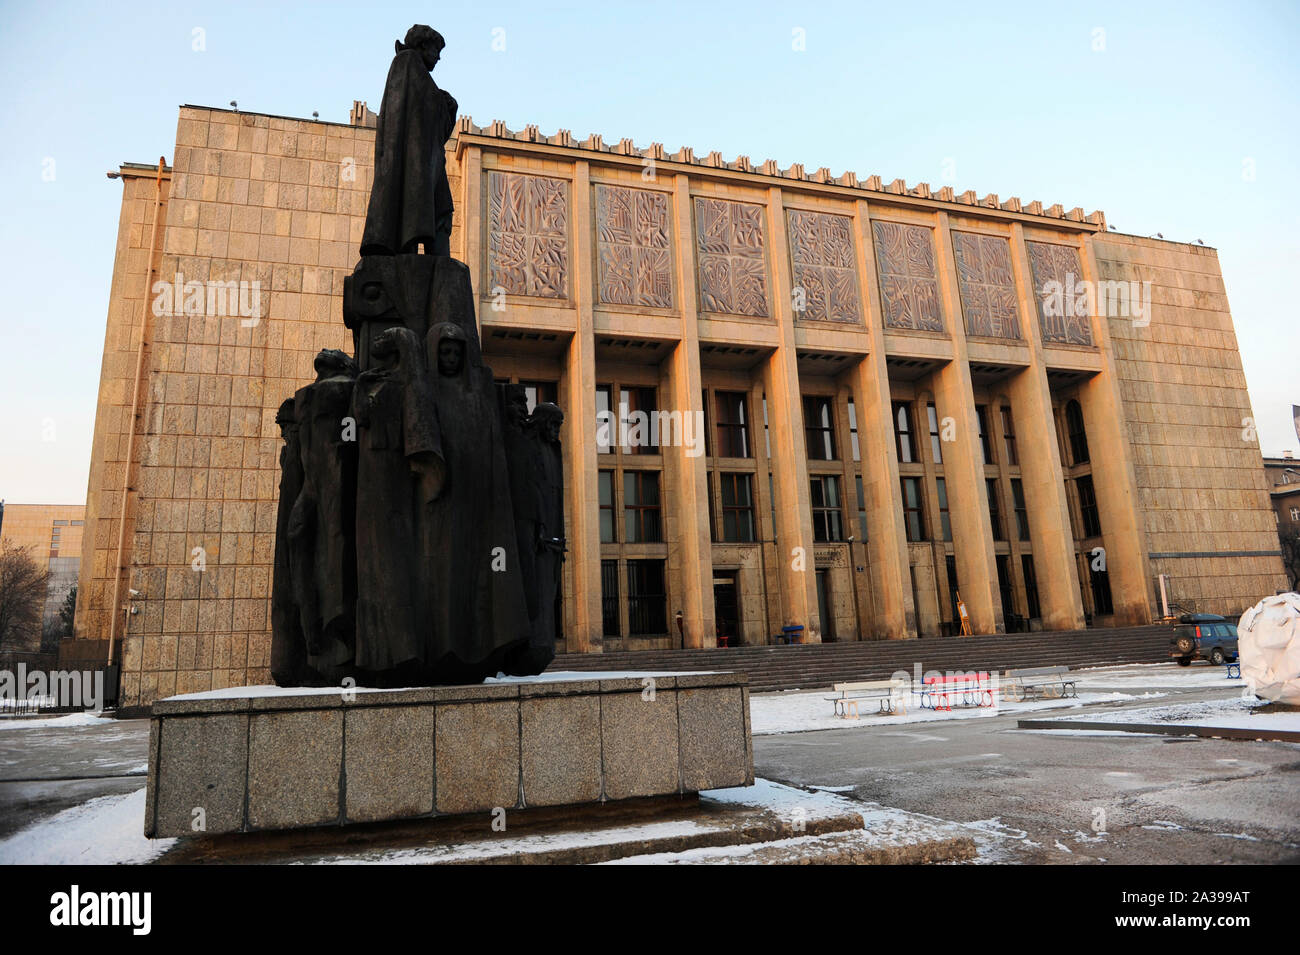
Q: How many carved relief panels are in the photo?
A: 7